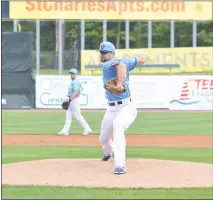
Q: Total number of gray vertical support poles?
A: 9